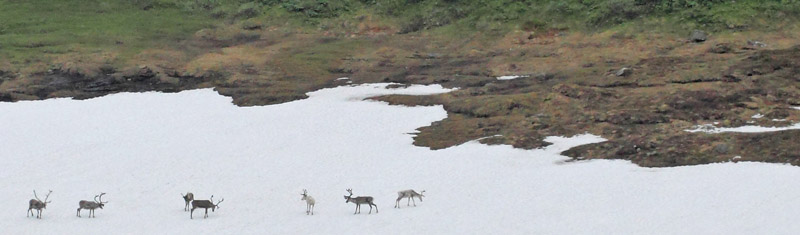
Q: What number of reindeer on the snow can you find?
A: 7